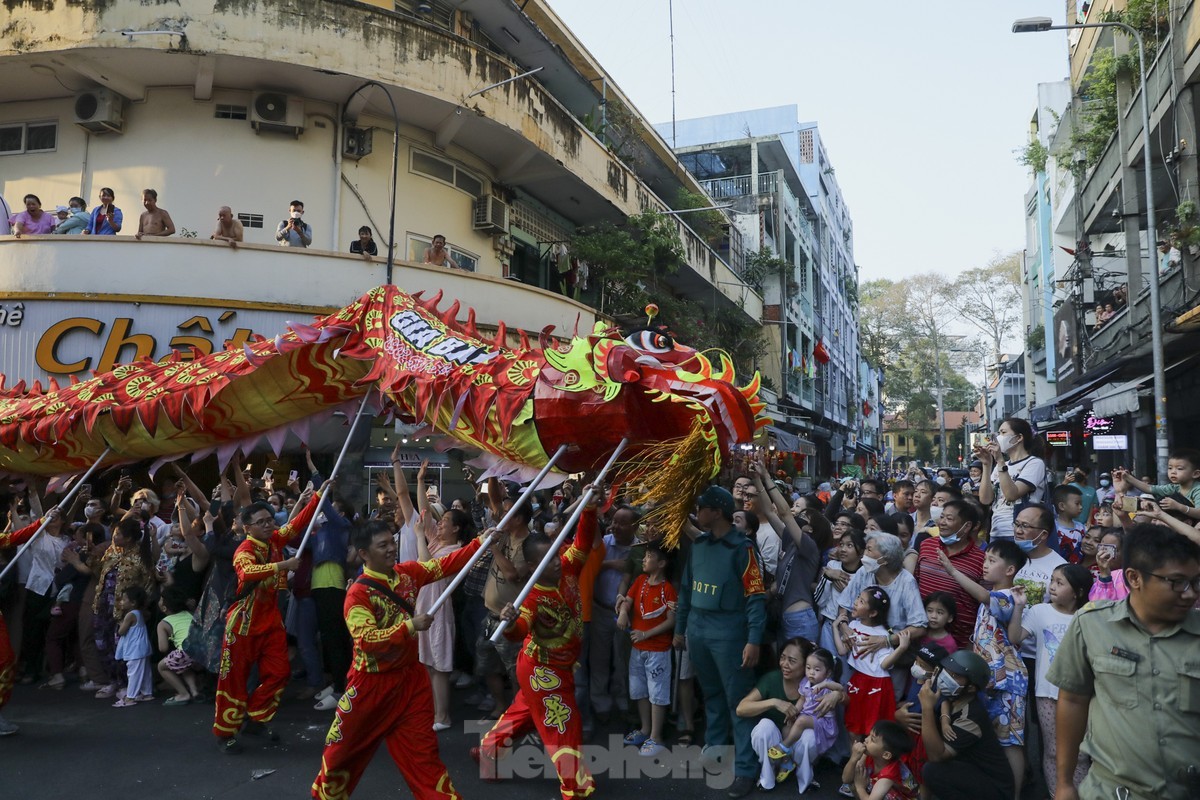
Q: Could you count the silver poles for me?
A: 4